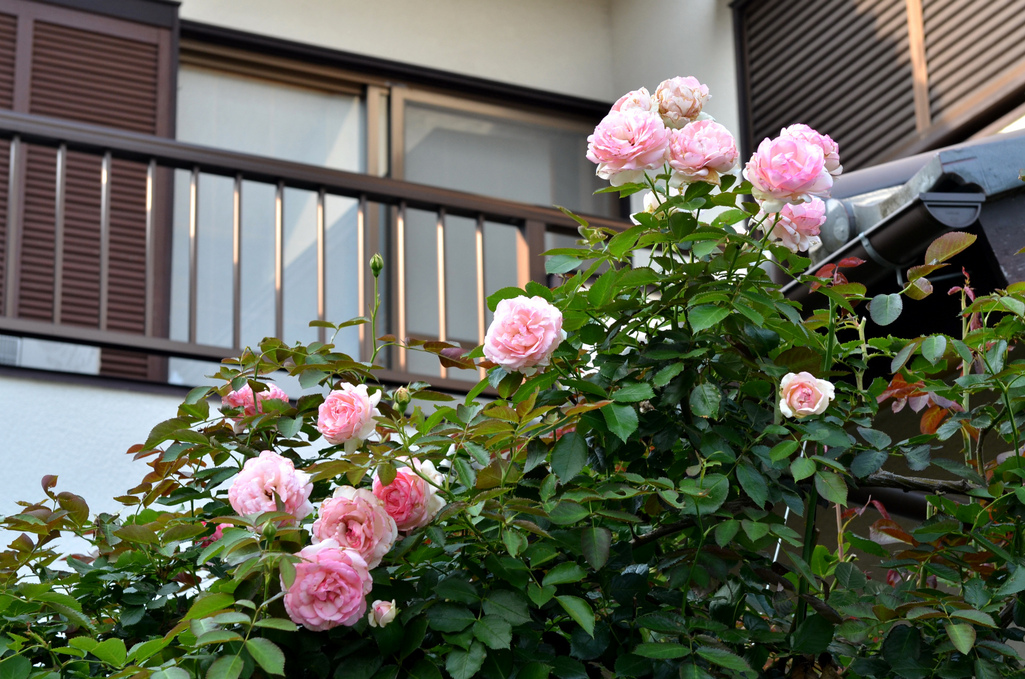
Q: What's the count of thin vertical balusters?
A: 12